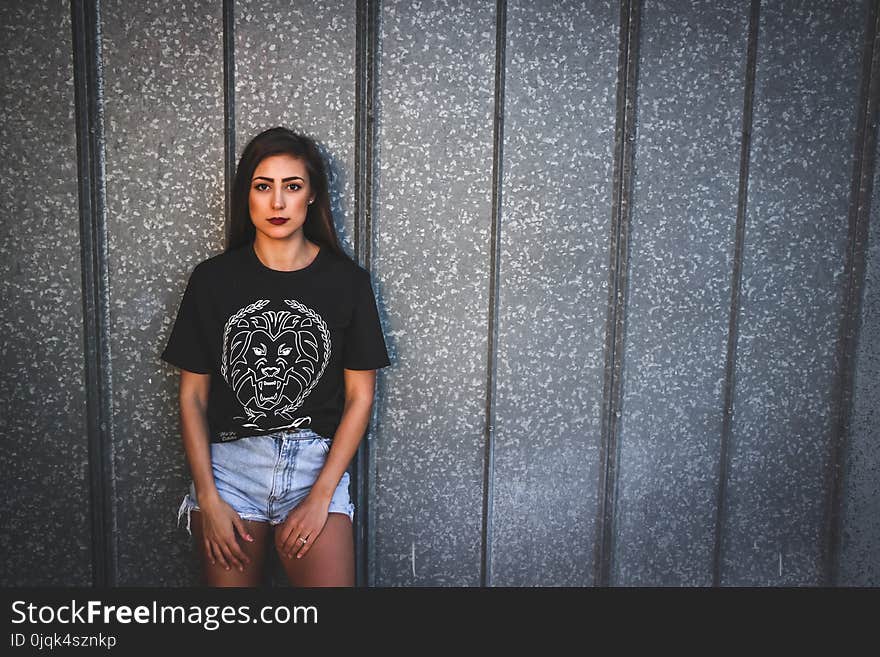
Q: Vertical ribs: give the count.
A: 7